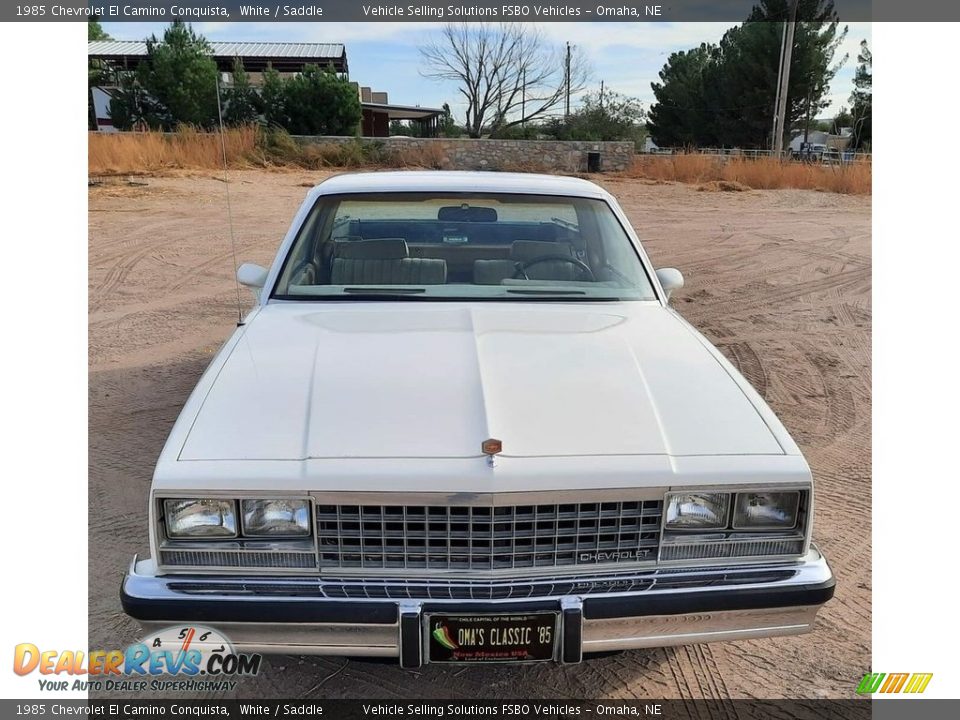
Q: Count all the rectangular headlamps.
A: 4